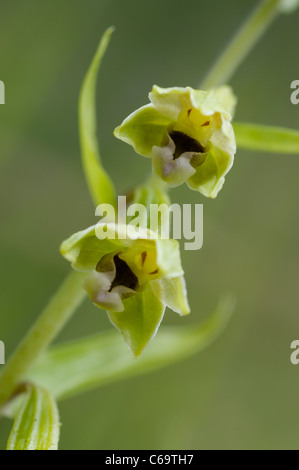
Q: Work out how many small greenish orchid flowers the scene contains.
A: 2